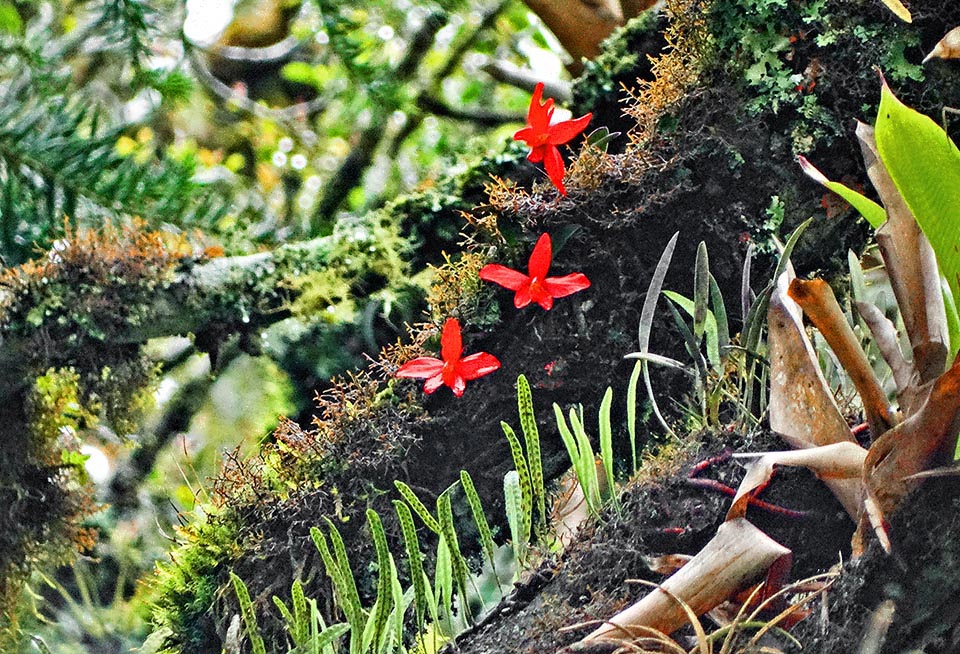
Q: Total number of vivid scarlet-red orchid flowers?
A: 3